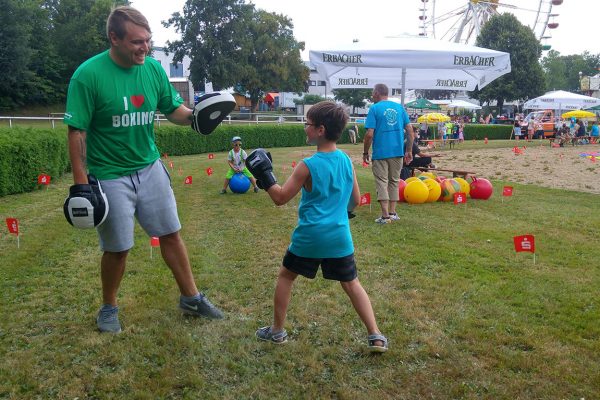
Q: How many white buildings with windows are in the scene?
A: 2